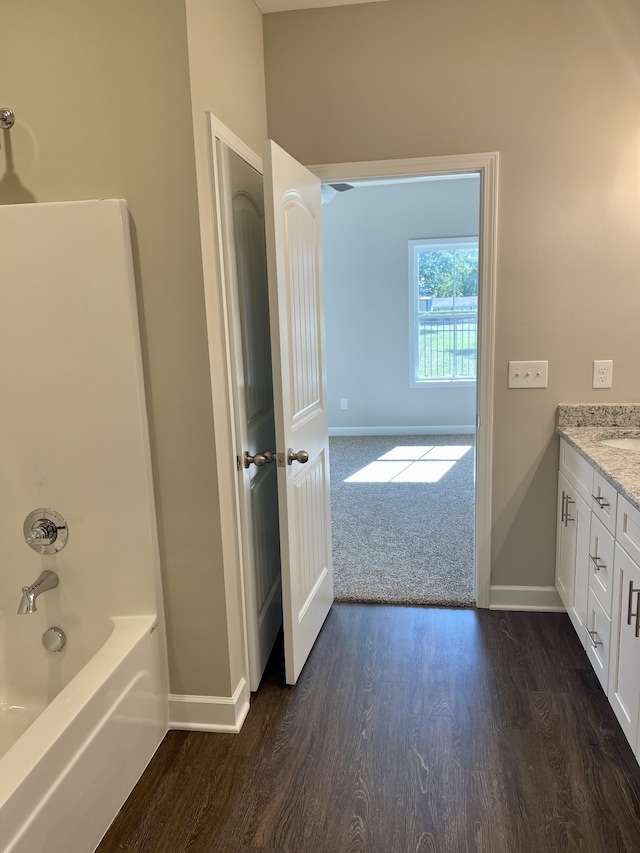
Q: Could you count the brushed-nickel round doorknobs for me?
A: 3